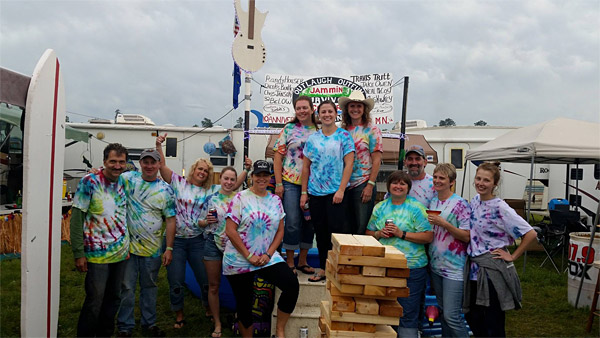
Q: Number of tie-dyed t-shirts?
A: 12